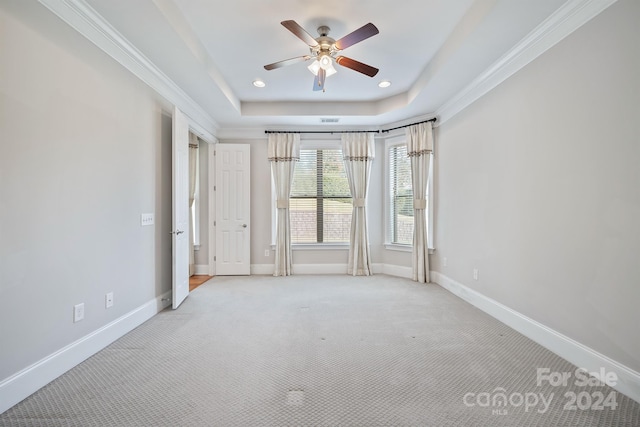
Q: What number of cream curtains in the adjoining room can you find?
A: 1